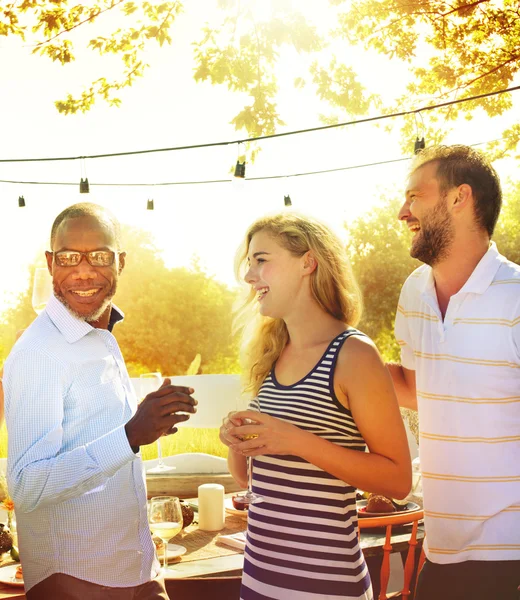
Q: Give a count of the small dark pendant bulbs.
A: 6